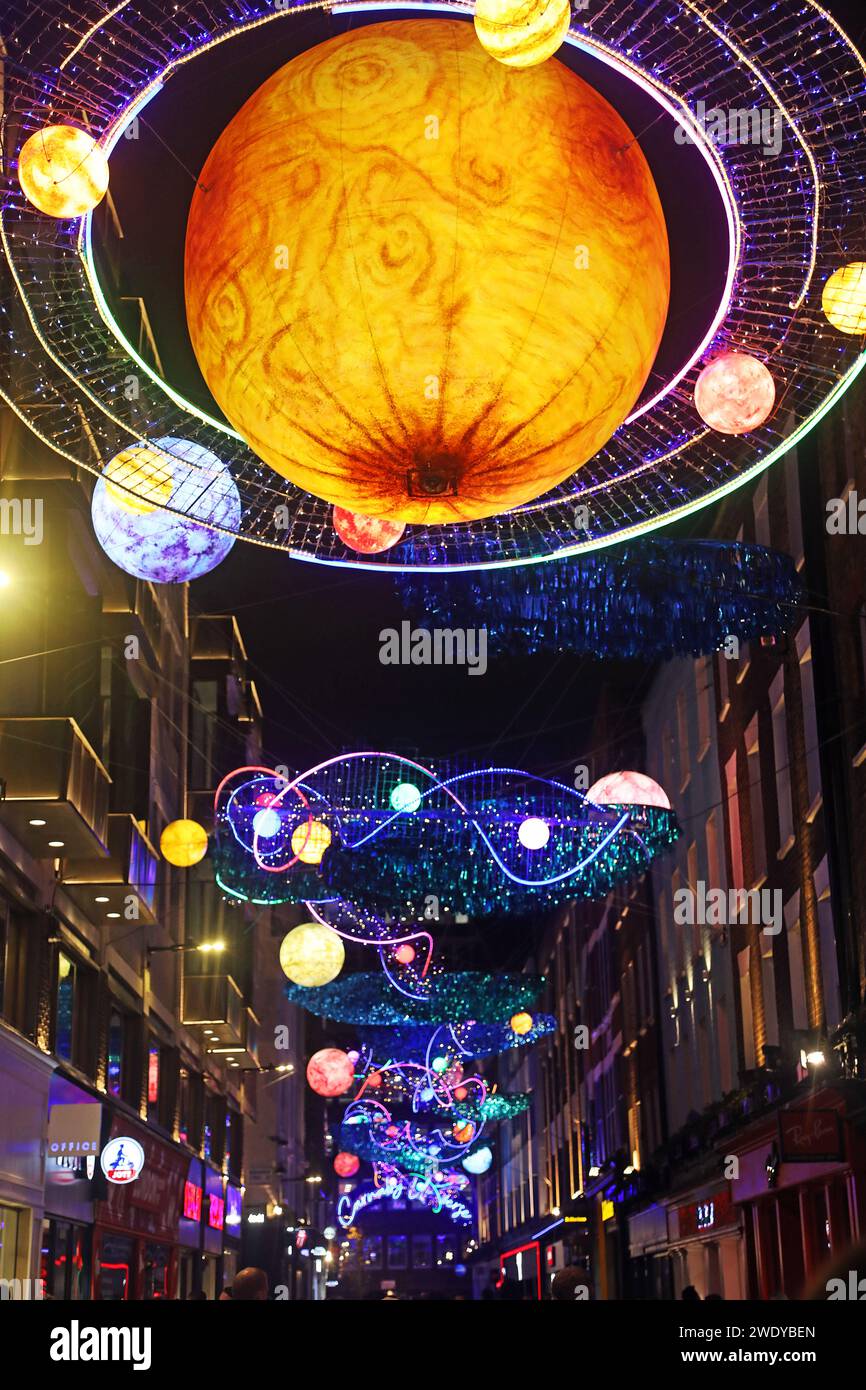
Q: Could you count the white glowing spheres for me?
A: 1